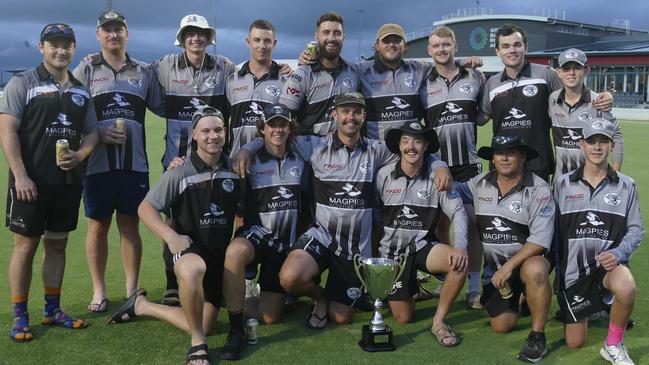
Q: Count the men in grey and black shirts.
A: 15